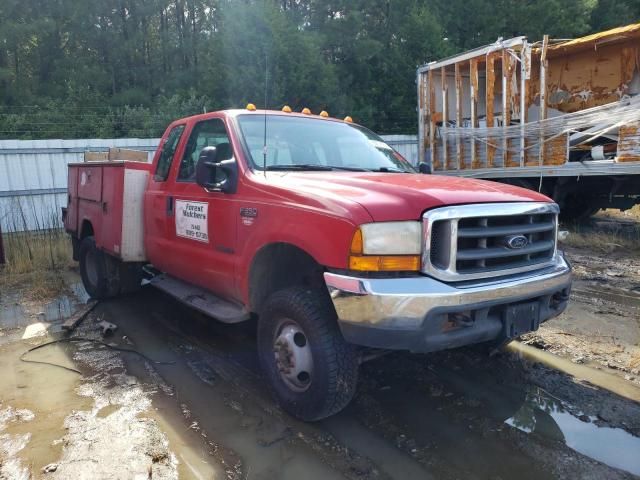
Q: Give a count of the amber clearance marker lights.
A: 5